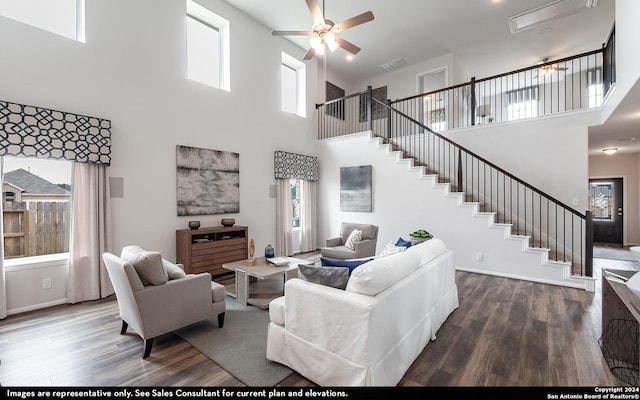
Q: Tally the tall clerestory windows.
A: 3